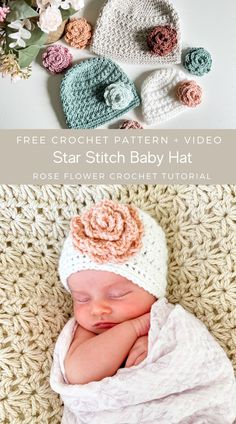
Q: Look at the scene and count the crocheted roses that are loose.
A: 4